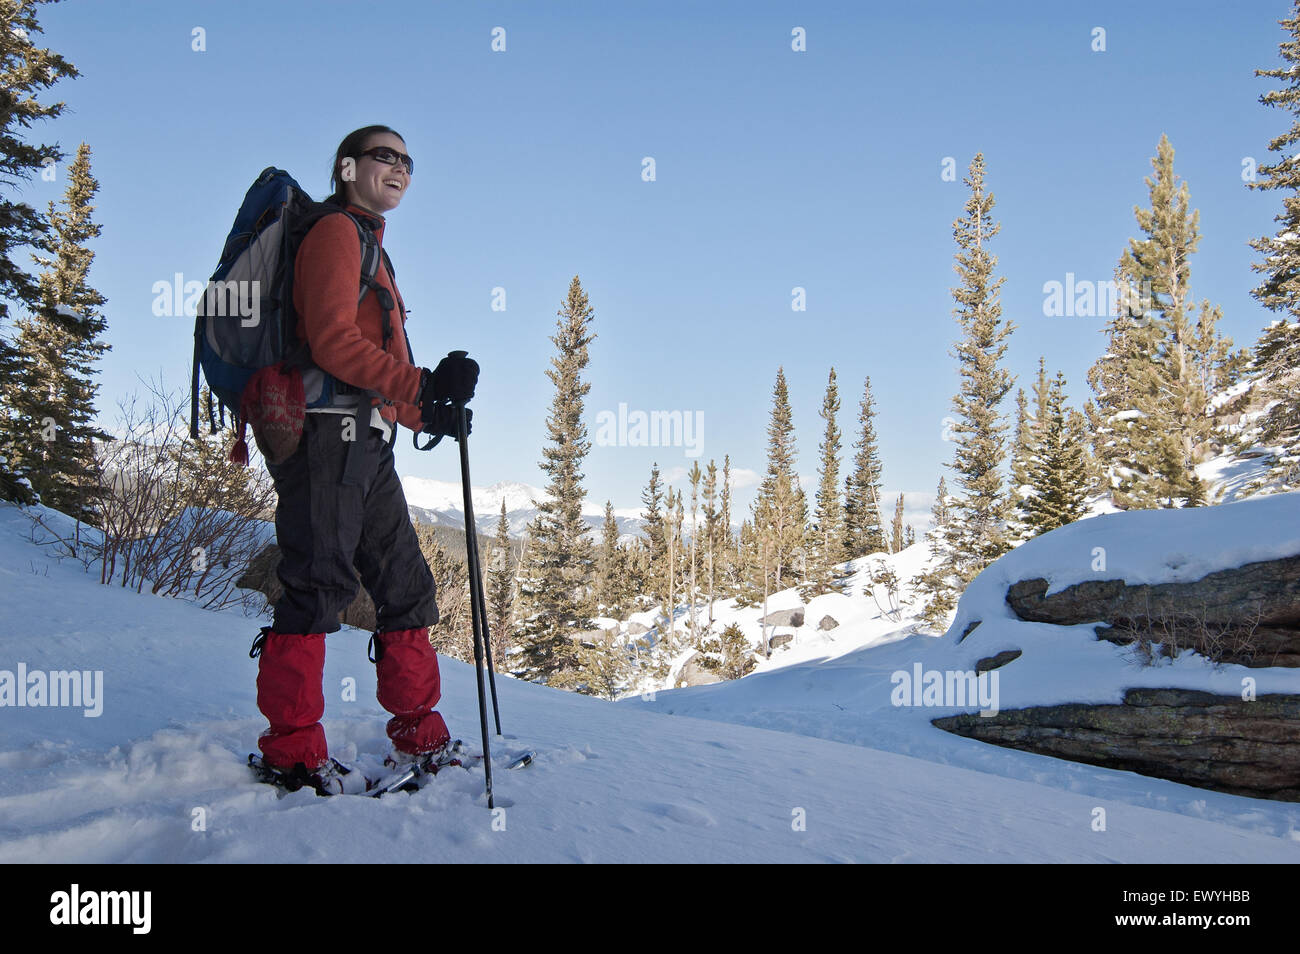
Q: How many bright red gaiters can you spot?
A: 2